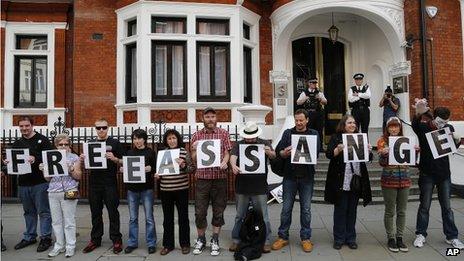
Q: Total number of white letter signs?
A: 11